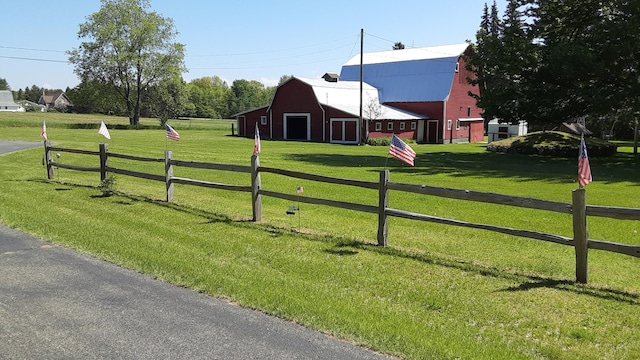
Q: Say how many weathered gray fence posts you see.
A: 6